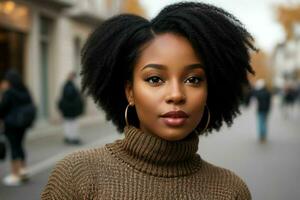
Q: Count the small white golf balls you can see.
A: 0